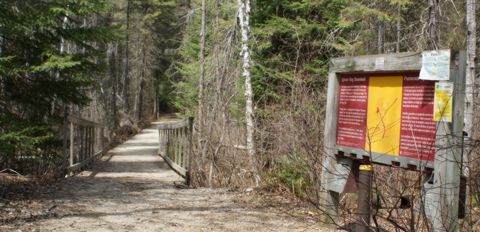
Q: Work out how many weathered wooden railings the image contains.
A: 2